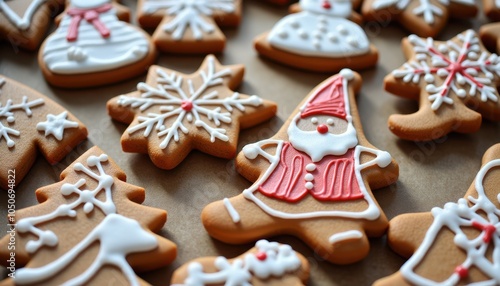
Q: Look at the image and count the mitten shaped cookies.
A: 0